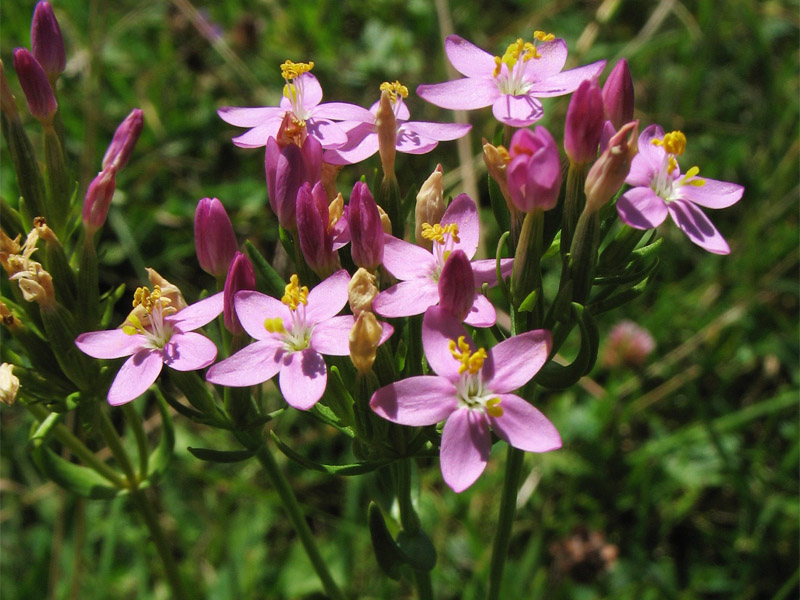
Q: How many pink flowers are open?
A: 8